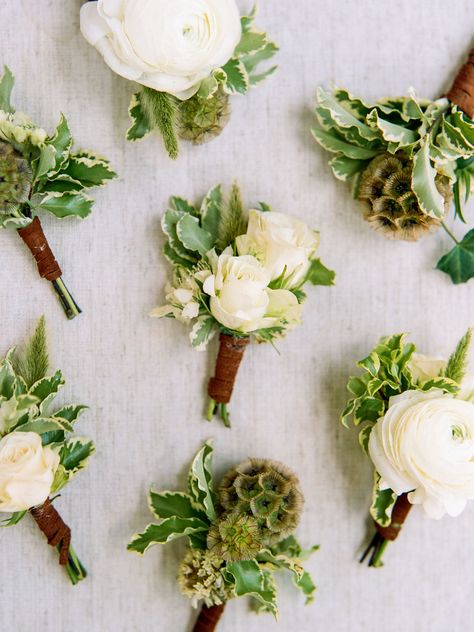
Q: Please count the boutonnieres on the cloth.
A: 7